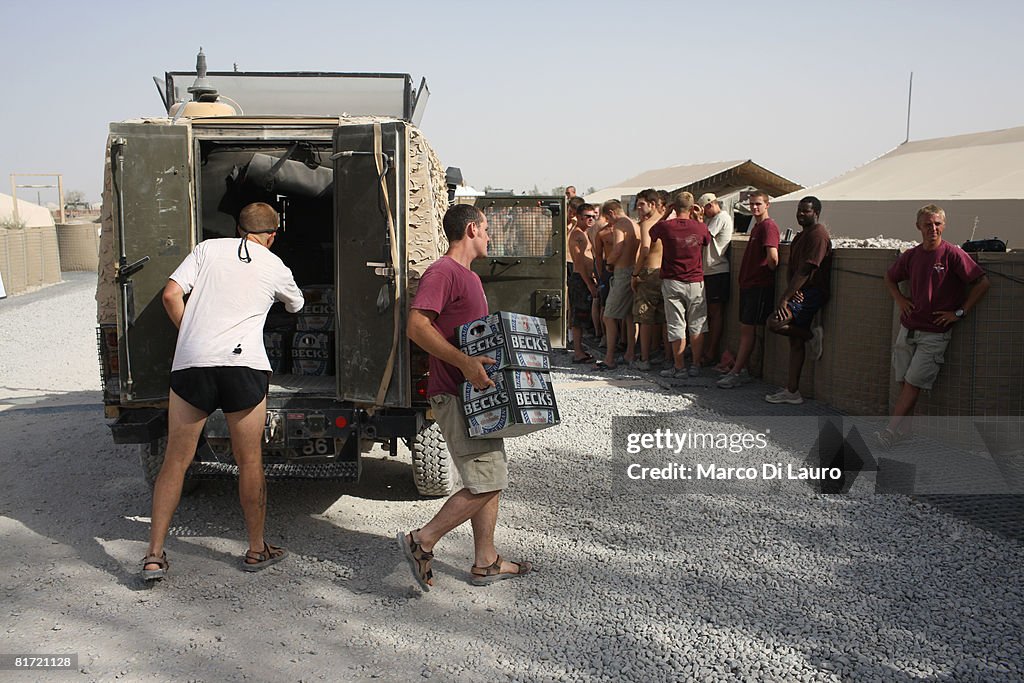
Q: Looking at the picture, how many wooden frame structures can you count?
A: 1